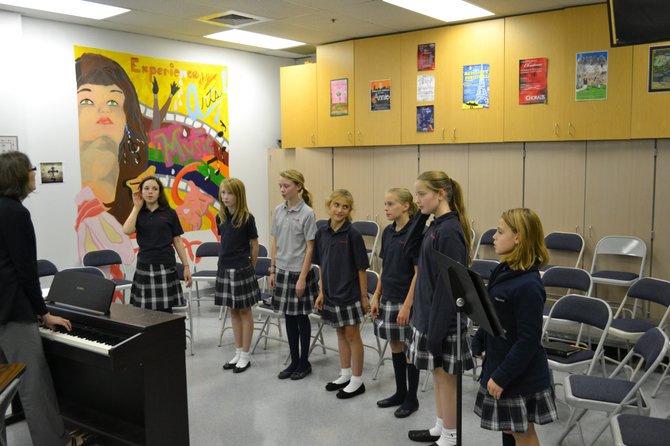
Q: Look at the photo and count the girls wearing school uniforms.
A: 7